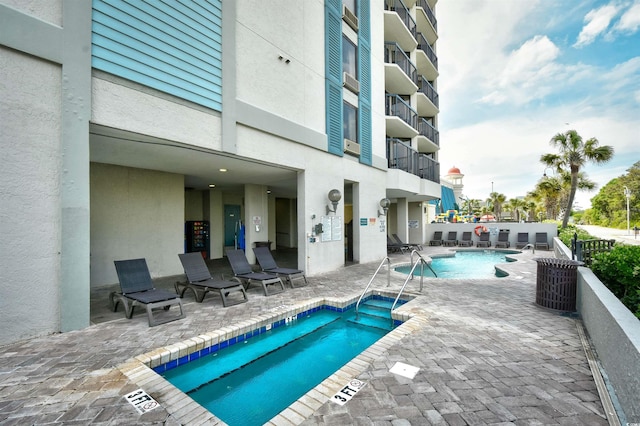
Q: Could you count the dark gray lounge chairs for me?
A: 13